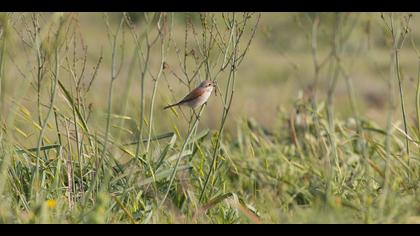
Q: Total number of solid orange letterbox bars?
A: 0